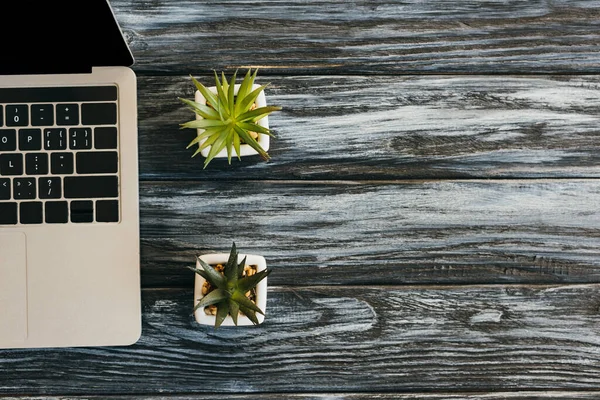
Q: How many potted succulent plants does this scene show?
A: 2